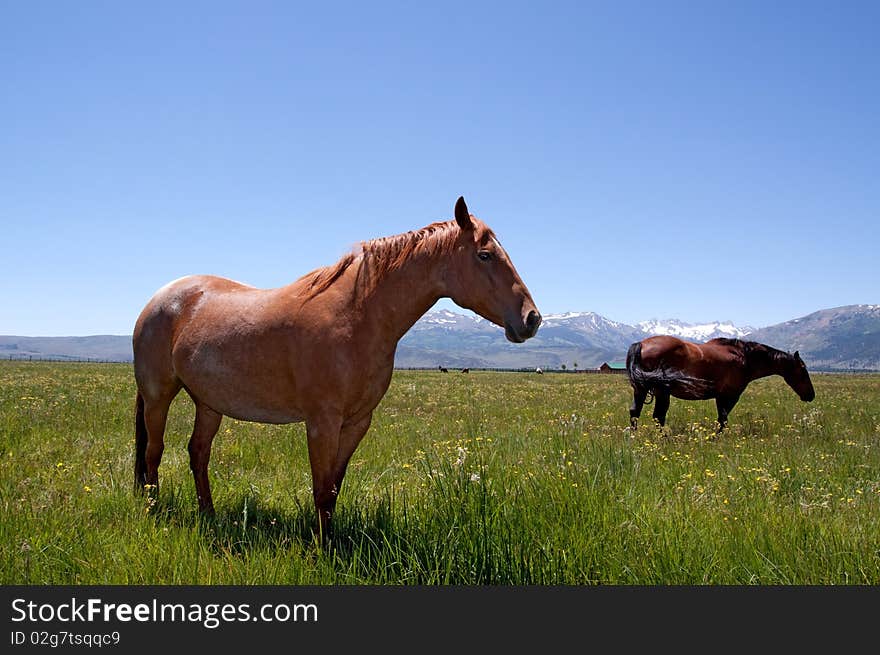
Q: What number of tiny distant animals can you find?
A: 3